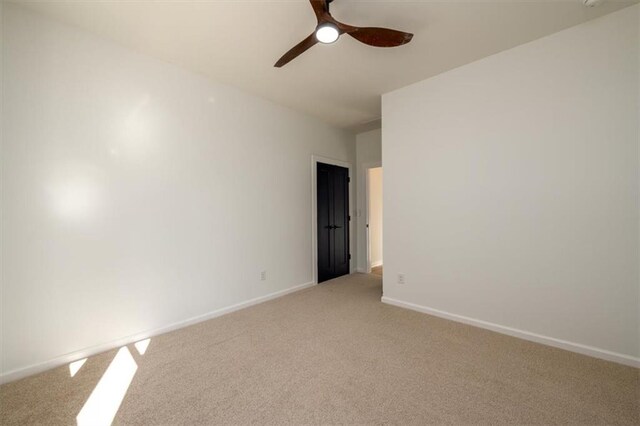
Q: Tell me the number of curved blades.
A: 3